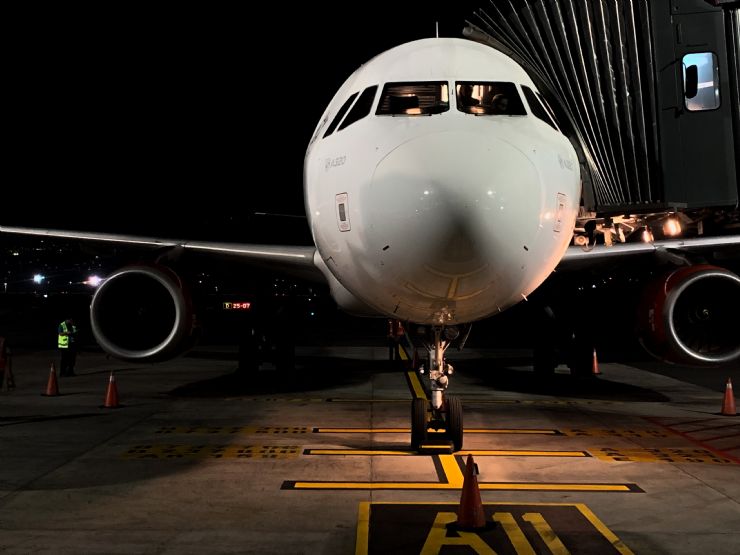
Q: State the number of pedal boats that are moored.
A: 0